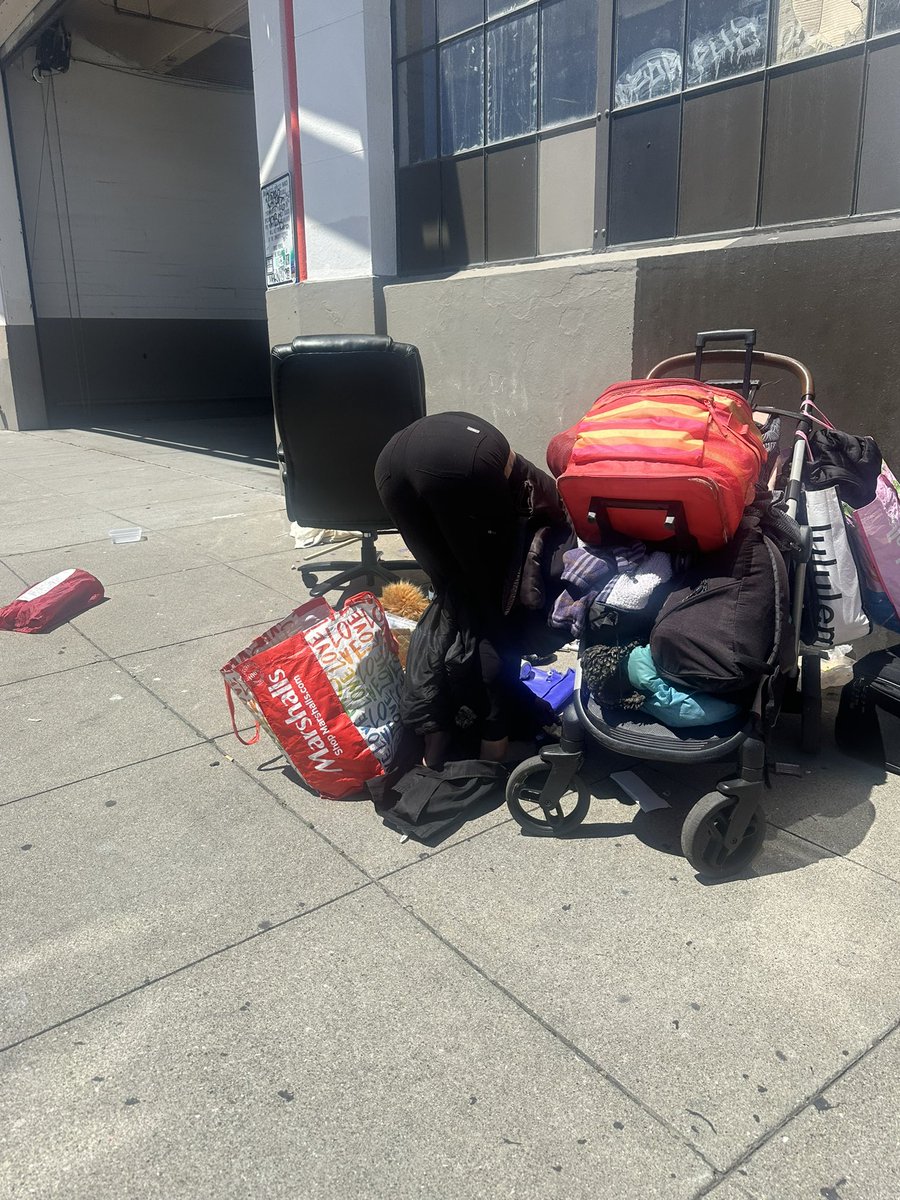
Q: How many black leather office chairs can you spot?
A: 1